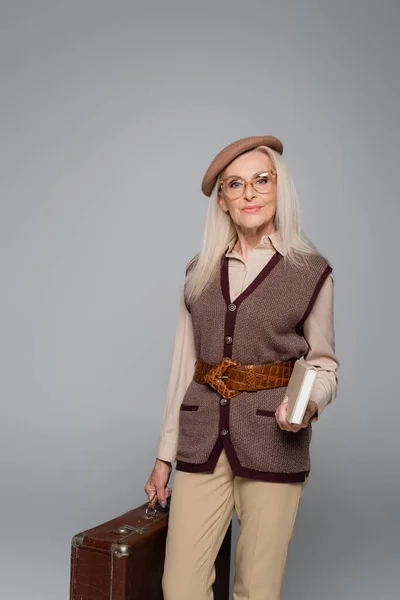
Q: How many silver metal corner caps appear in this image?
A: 2